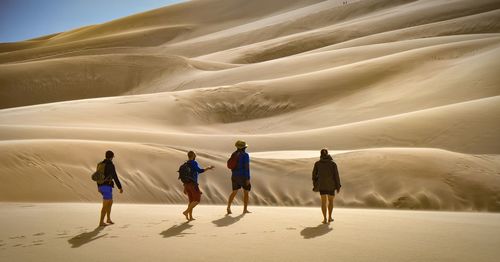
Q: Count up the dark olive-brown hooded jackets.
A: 1